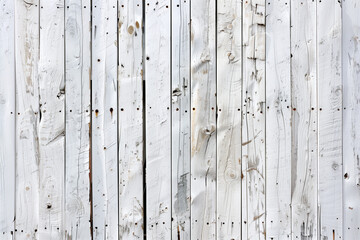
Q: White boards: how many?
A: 15